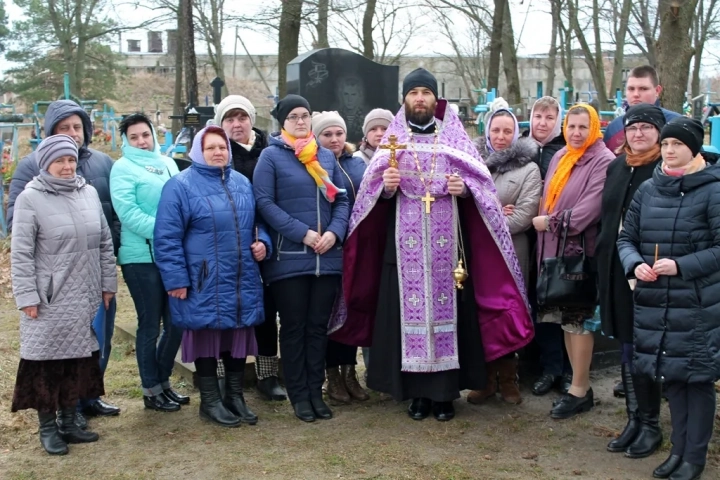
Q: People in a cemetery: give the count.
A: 15